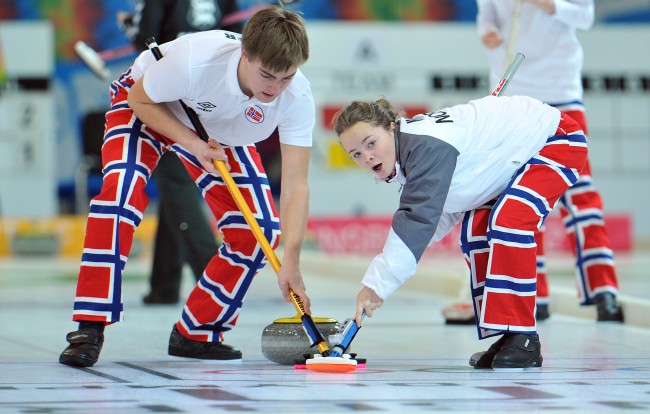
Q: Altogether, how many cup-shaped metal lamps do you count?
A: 0